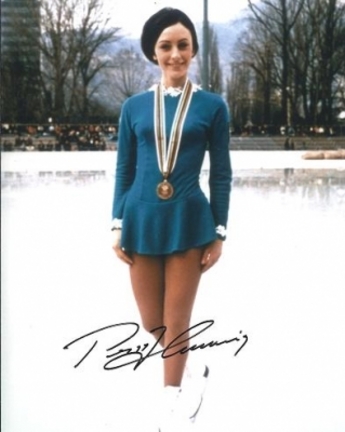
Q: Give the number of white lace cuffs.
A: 2